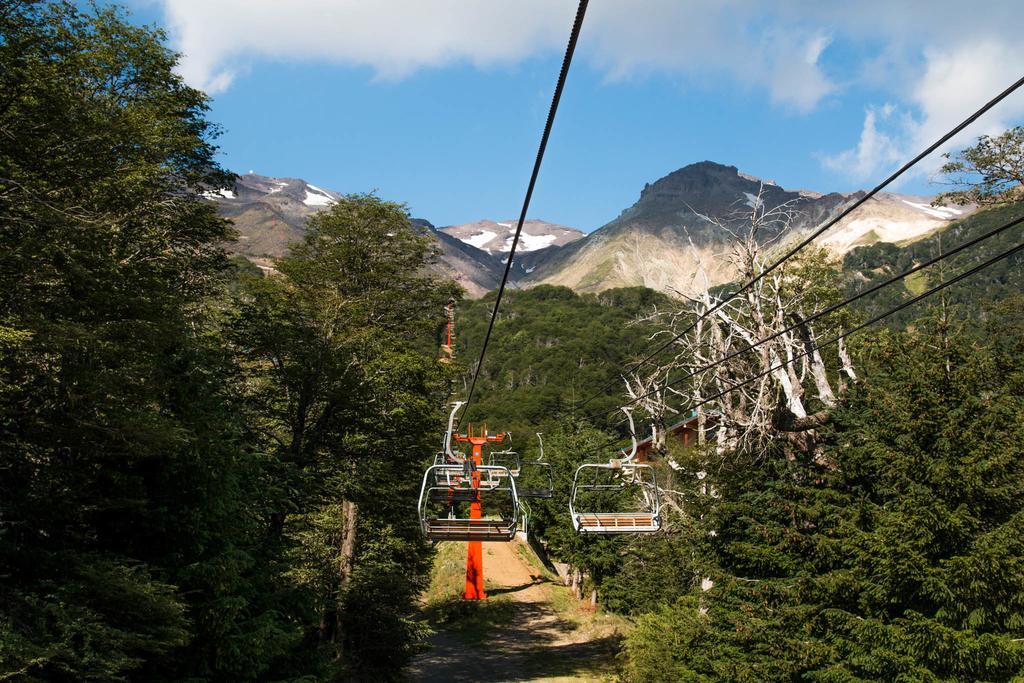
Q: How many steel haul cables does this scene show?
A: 4